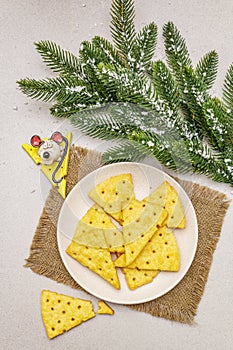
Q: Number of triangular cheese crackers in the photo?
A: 8